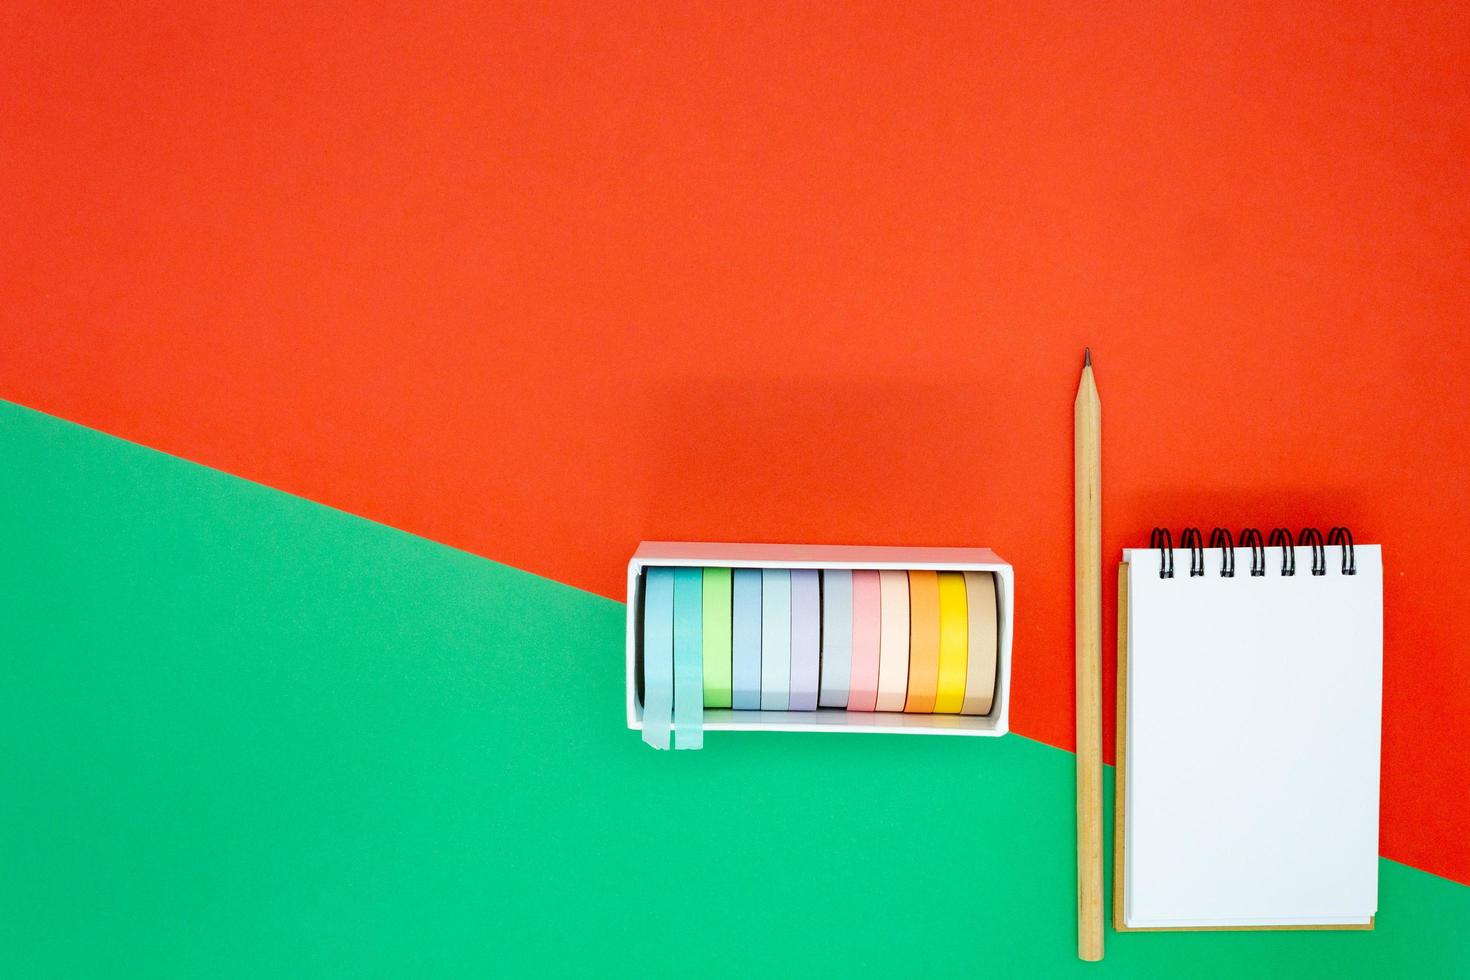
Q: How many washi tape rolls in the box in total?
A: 12